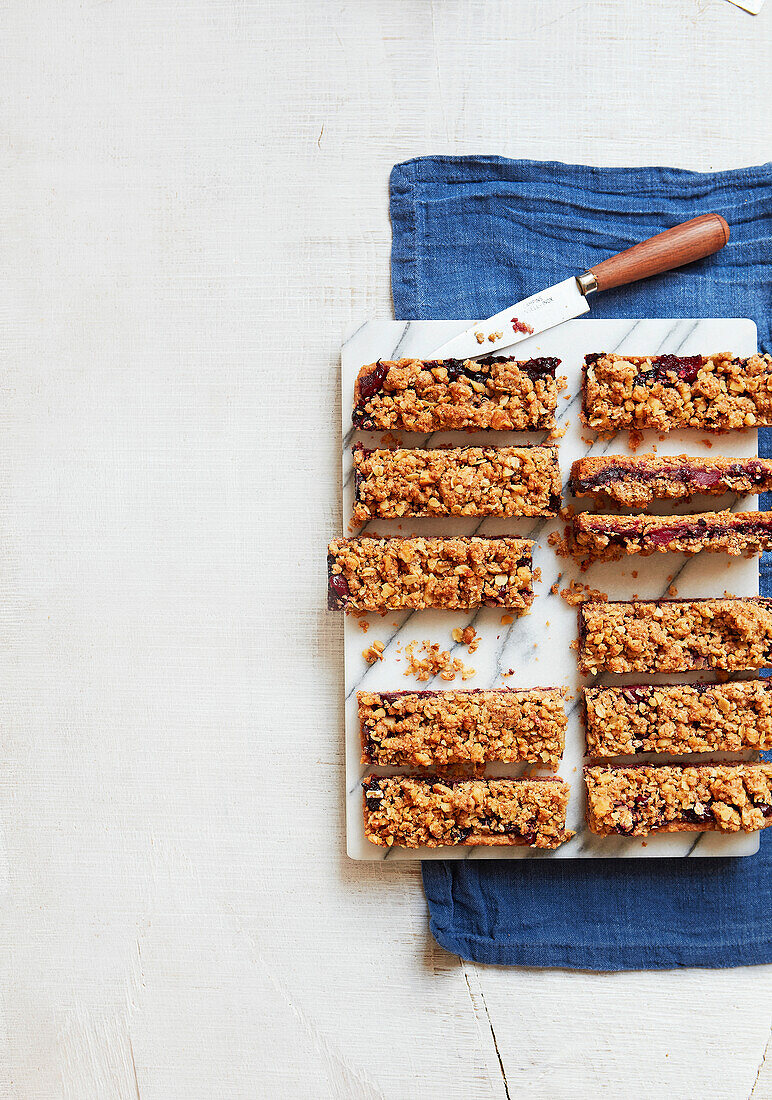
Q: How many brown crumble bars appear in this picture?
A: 11